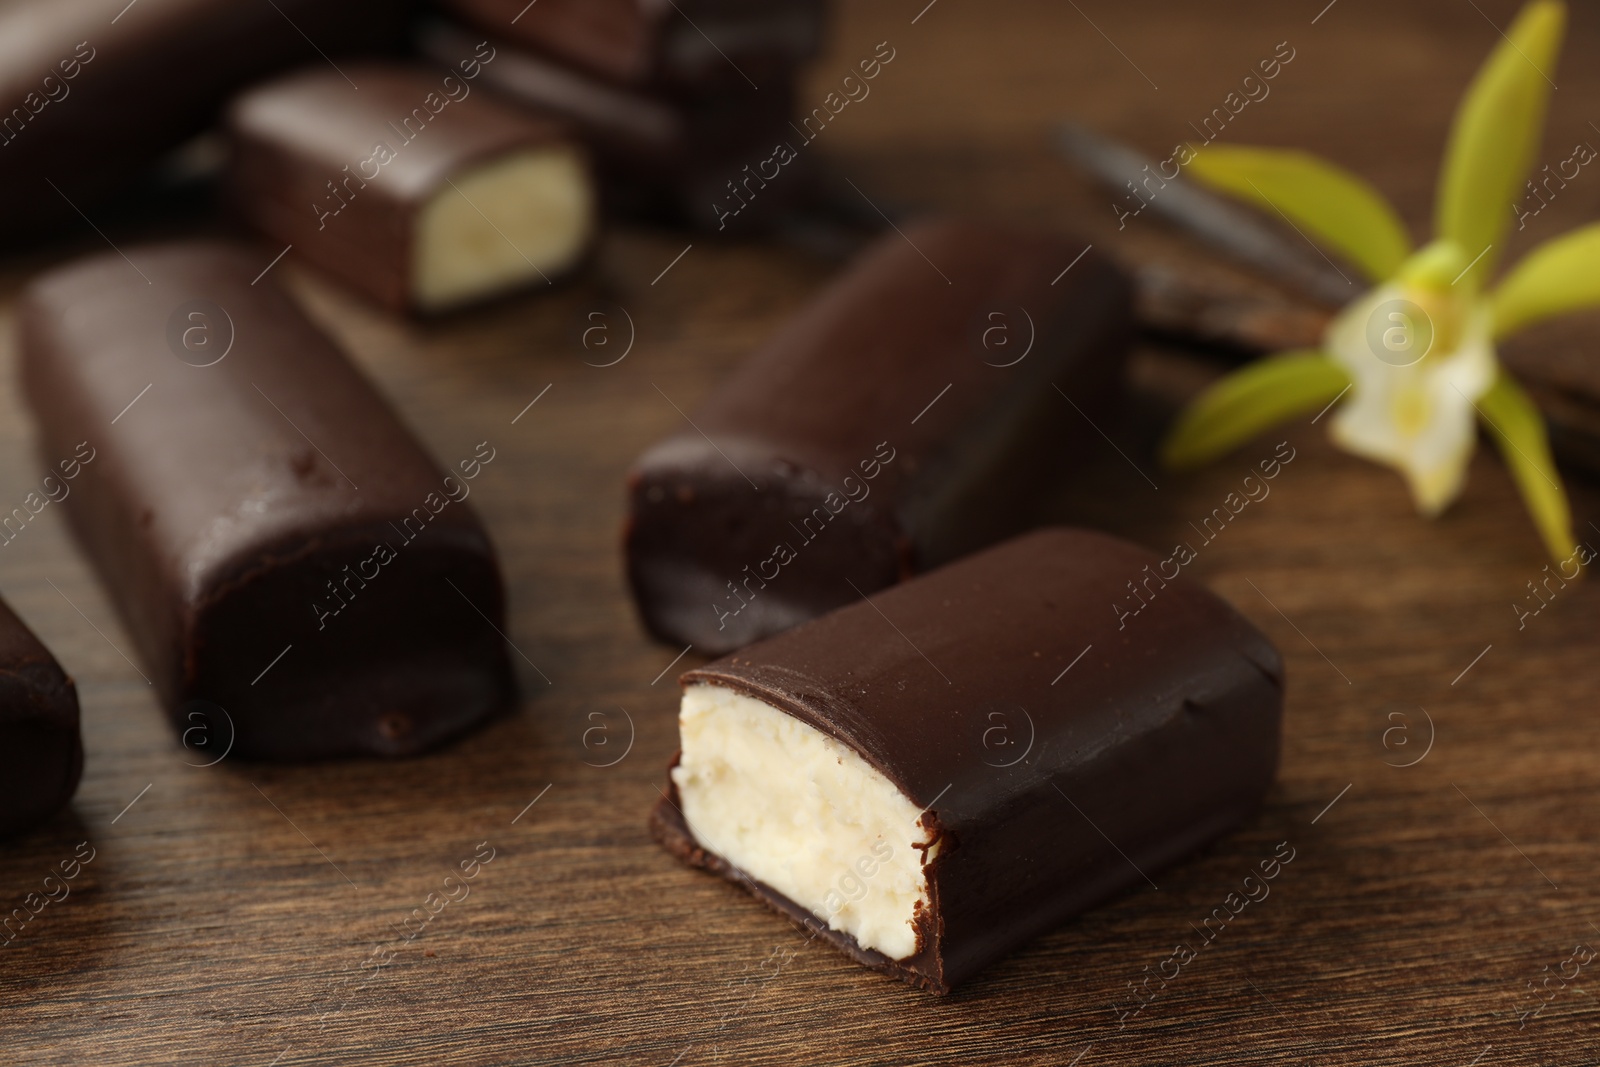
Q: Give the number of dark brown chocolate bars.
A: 8